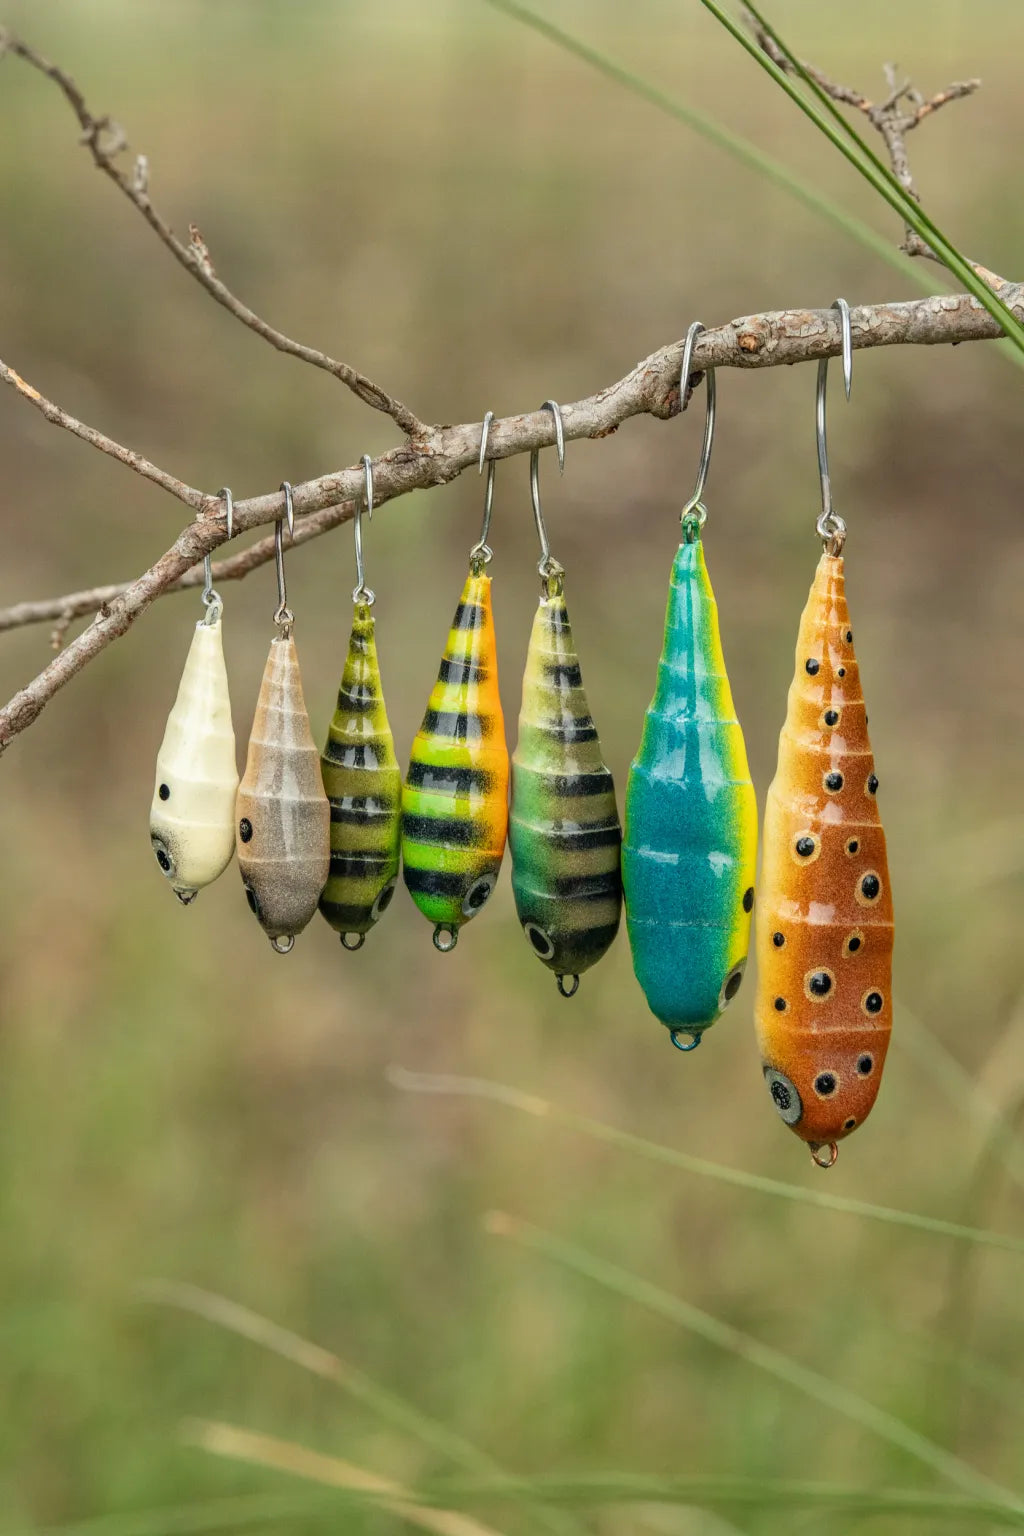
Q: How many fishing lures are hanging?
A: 7